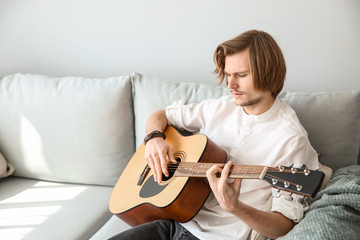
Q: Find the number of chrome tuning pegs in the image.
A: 6